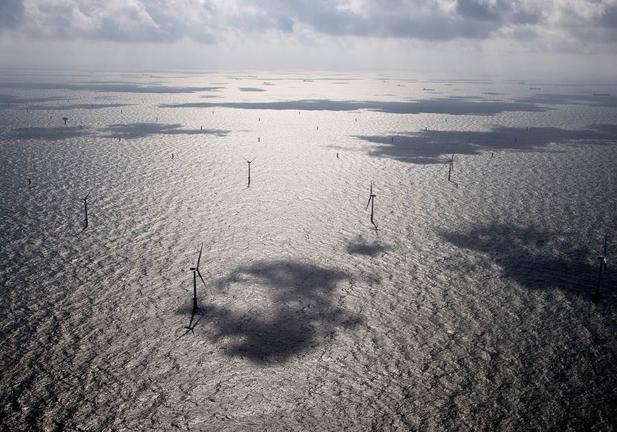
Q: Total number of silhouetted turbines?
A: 6